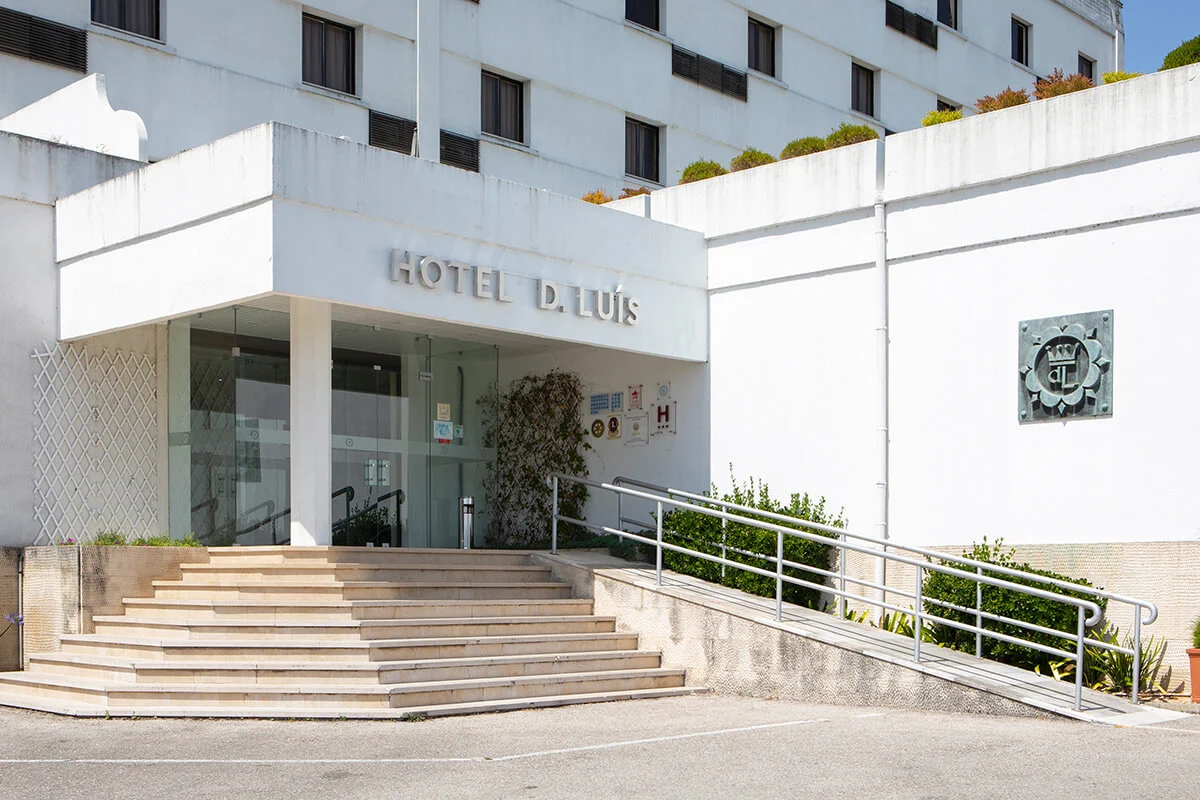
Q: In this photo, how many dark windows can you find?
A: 11